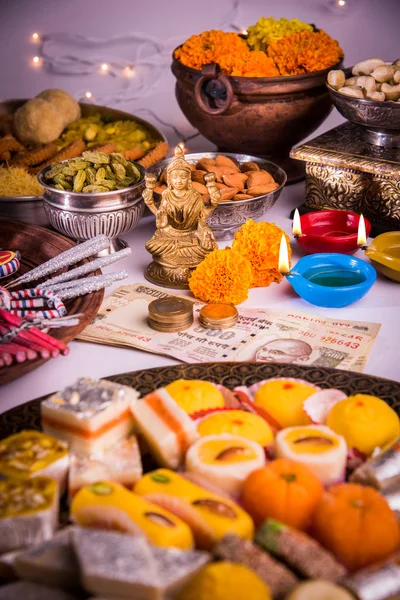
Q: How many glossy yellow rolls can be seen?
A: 2